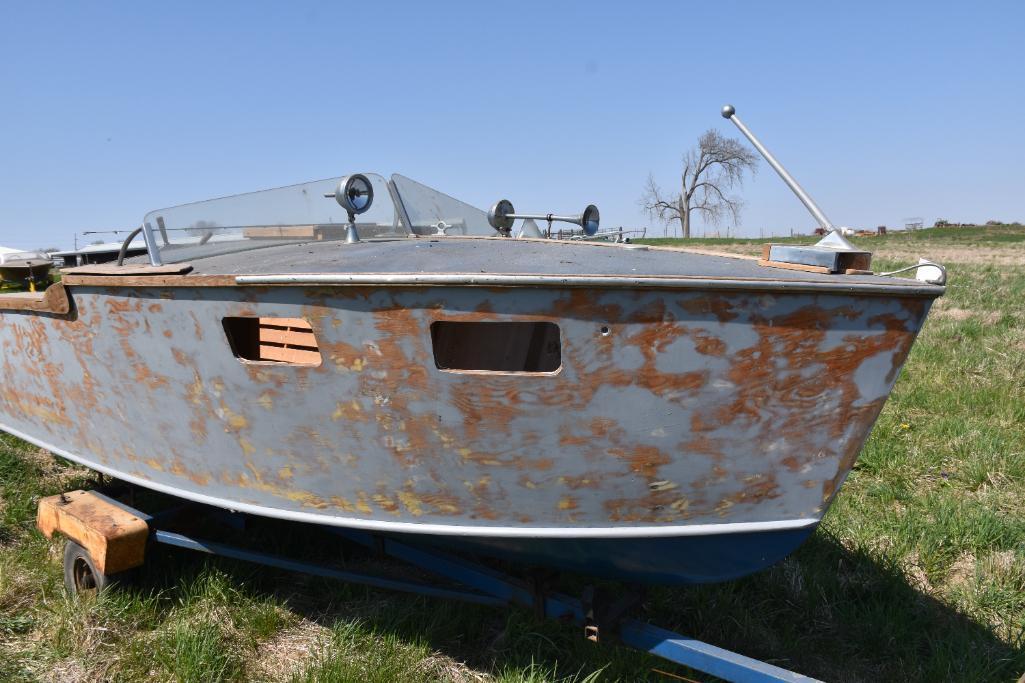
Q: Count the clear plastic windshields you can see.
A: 2